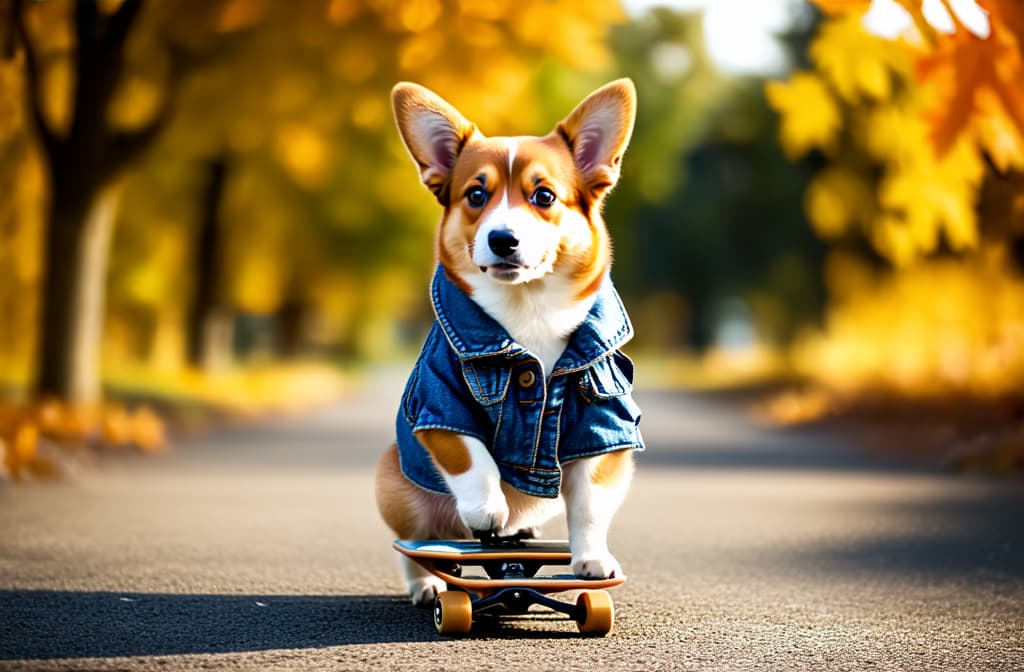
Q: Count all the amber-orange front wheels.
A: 2